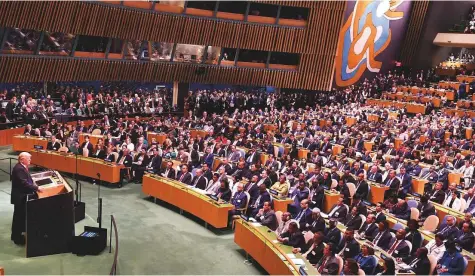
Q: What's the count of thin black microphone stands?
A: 2